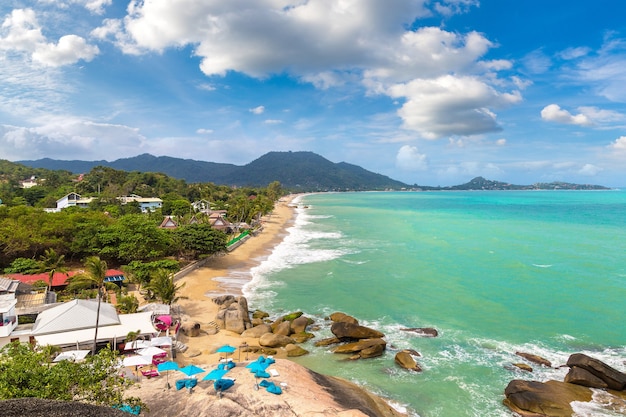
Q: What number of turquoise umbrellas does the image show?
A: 5